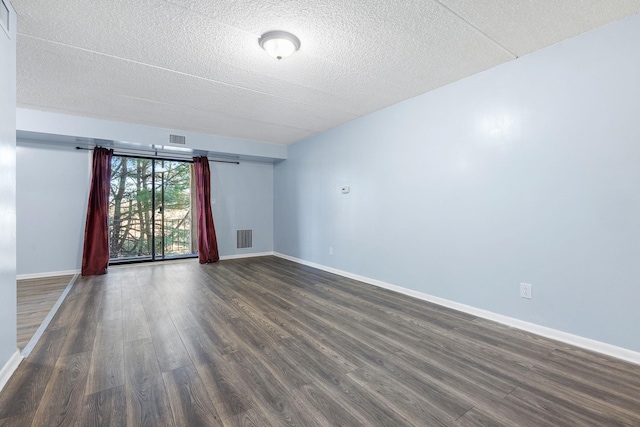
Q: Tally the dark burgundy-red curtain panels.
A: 2